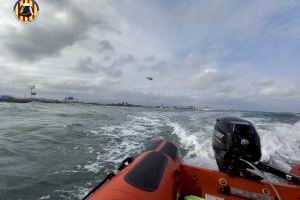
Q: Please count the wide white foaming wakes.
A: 1